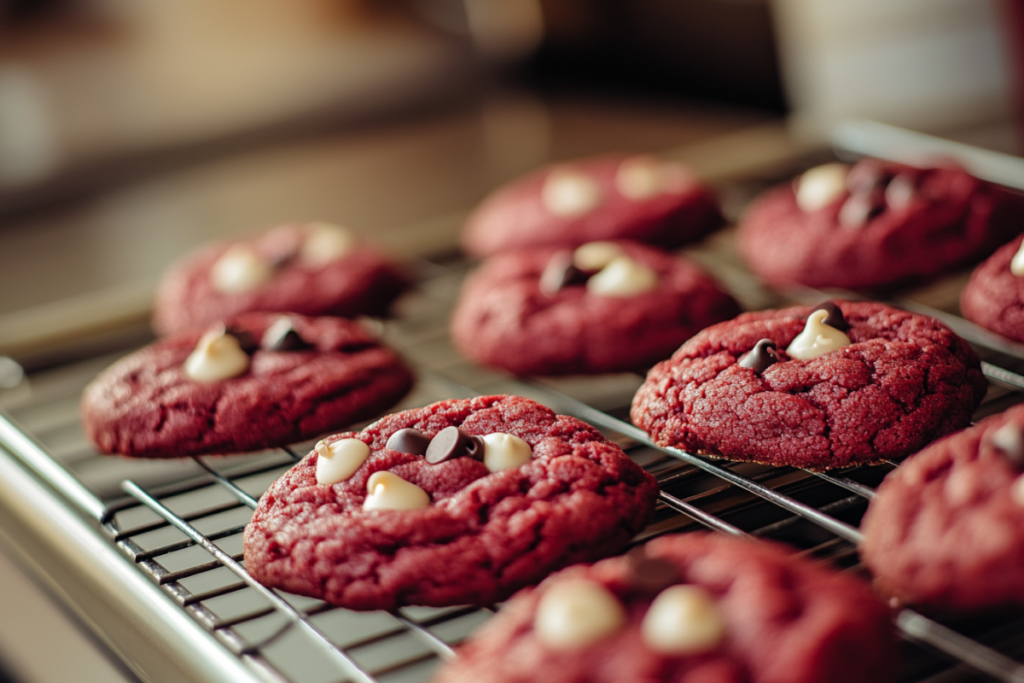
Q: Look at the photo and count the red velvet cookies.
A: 10